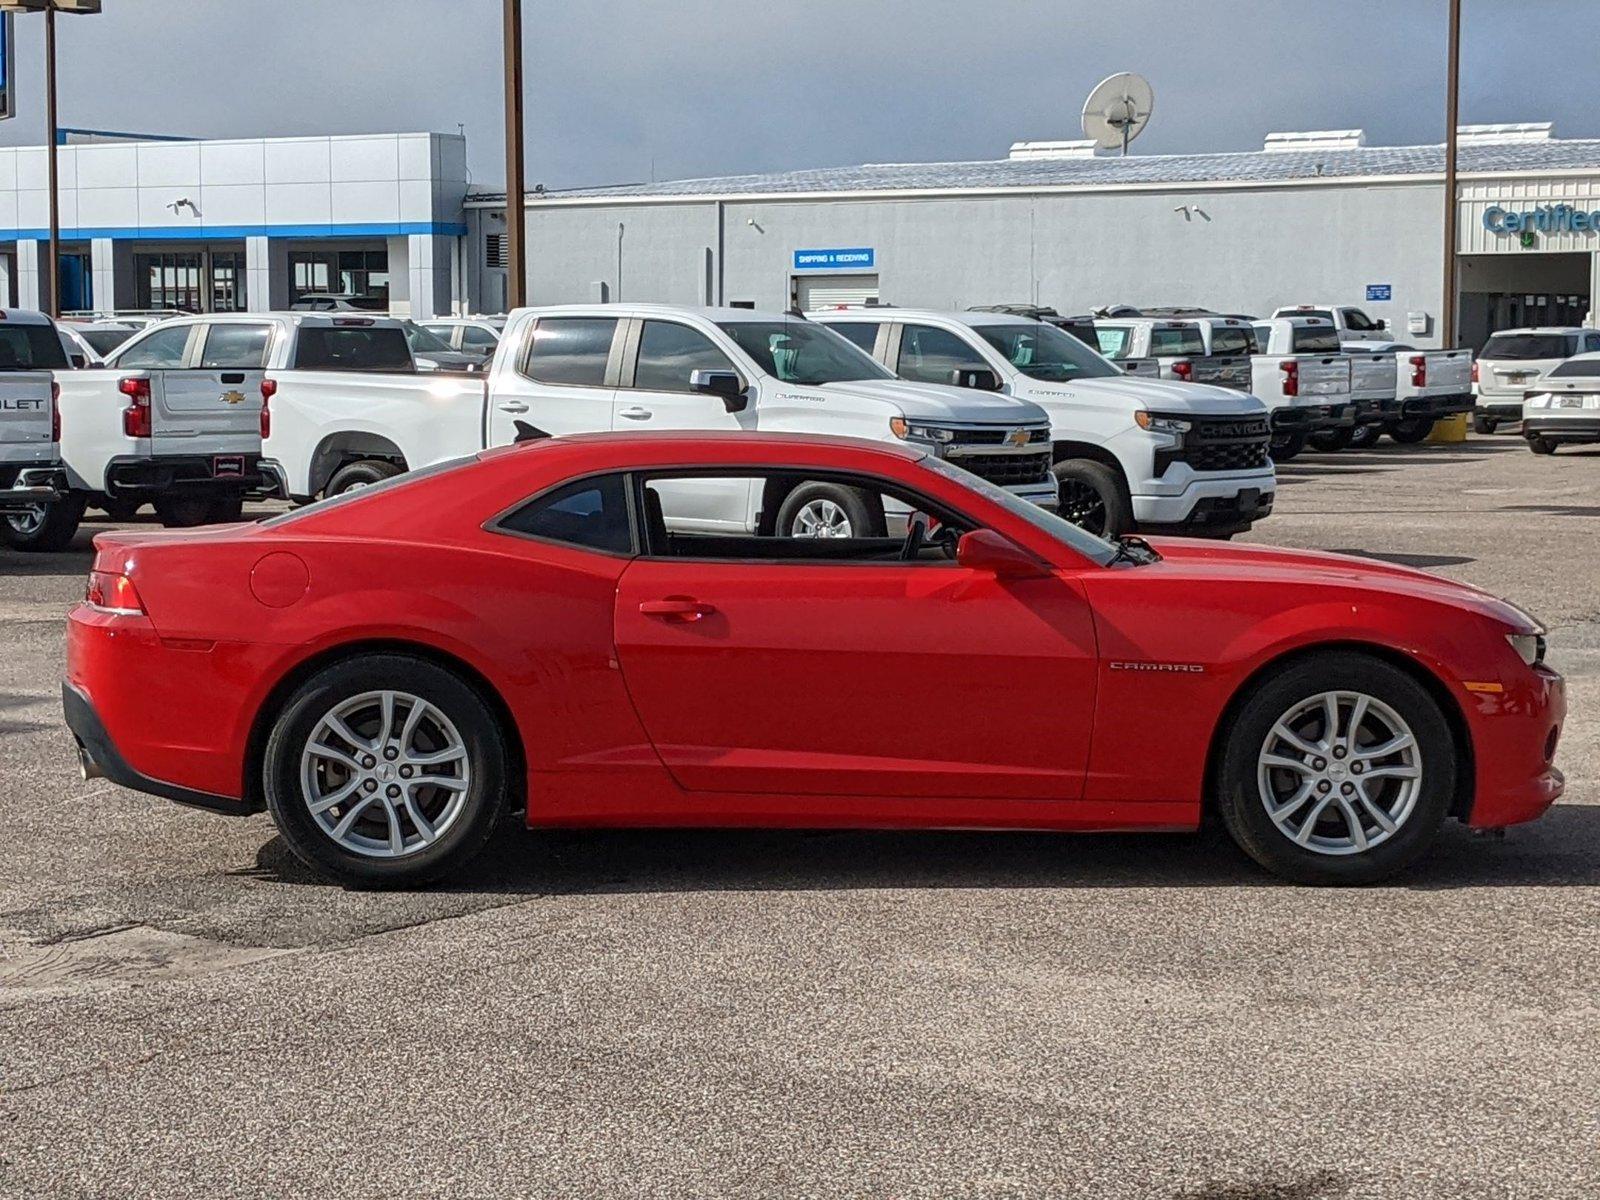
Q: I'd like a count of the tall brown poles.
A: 3